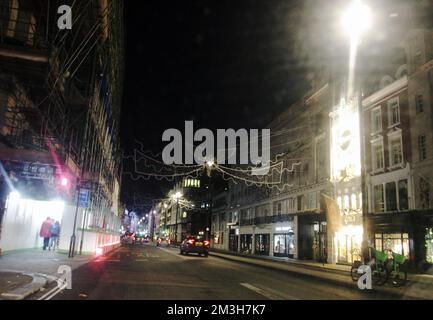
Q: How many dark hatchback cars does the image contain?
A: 1